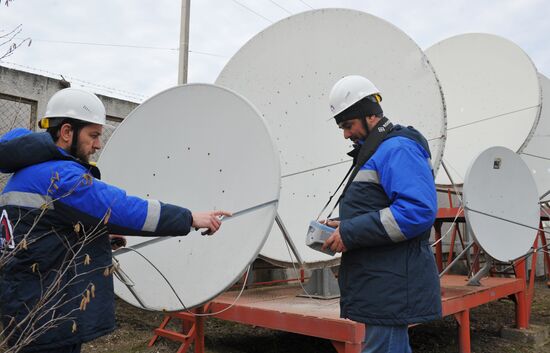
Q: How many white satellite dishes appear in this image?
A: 5